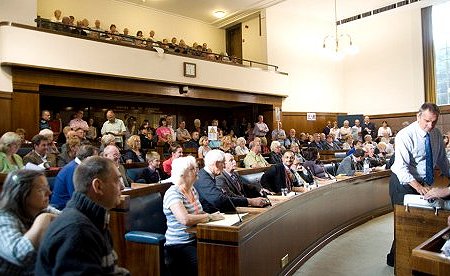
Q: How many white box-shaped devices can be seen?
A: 1